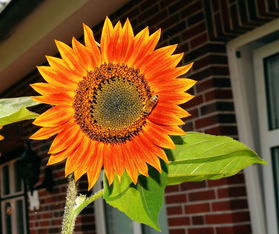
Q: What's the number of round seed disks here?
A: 1